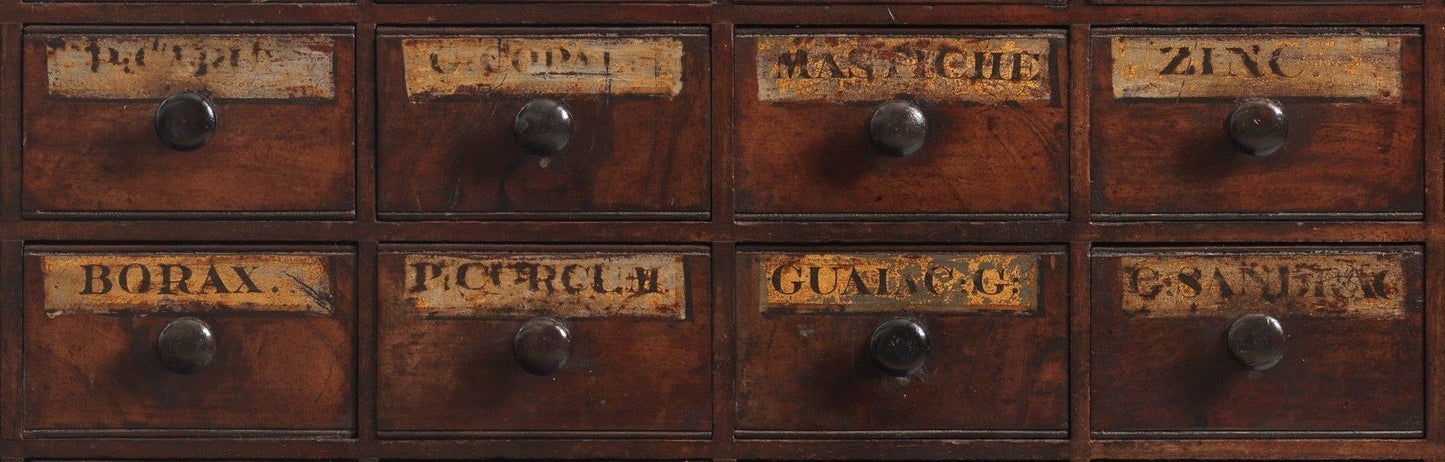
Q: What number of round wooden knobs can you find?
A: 8